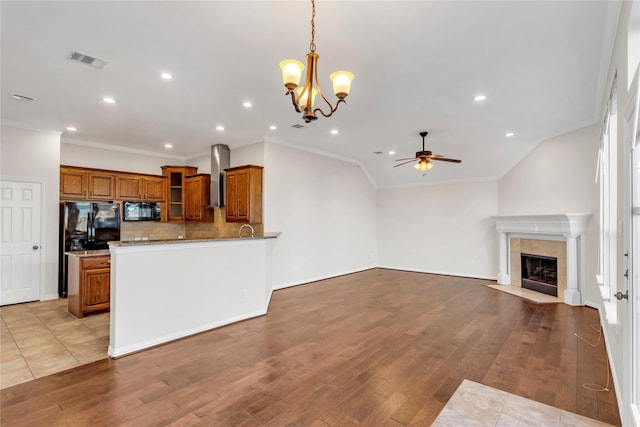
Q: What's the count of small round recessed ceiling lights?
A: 11